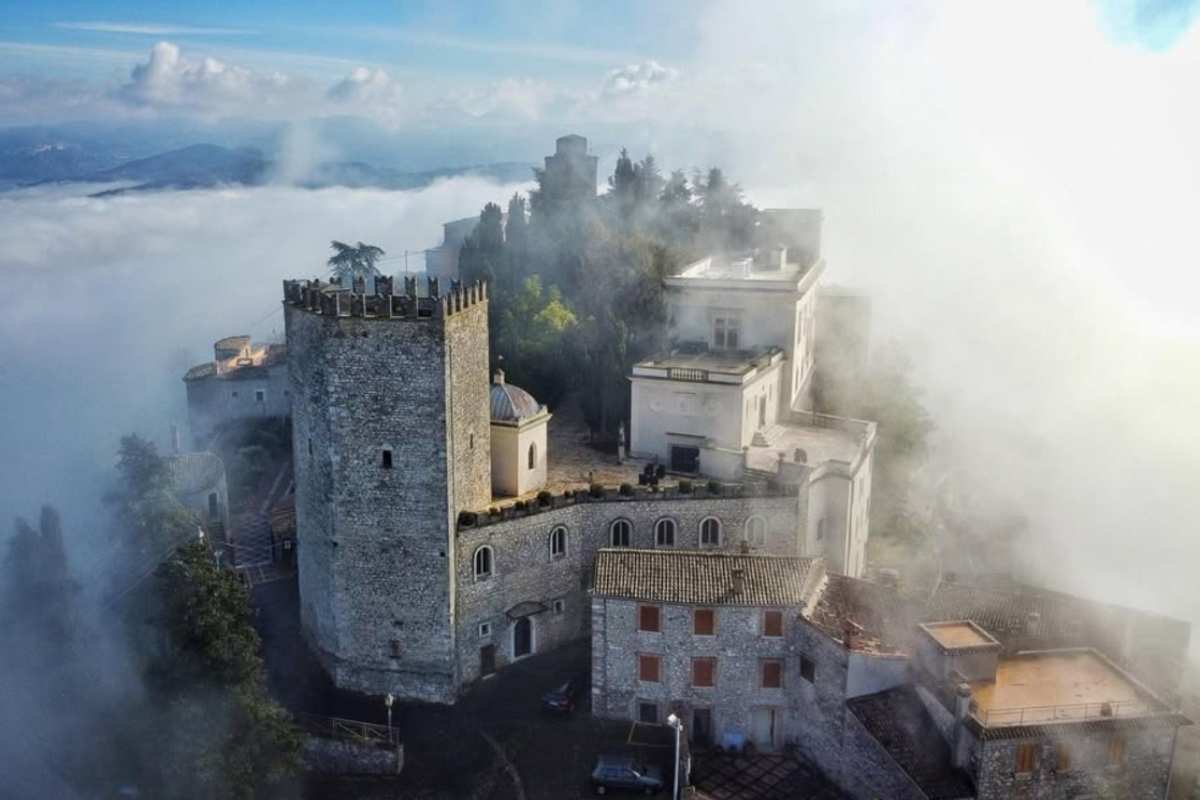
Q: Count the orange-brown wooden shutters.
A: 9